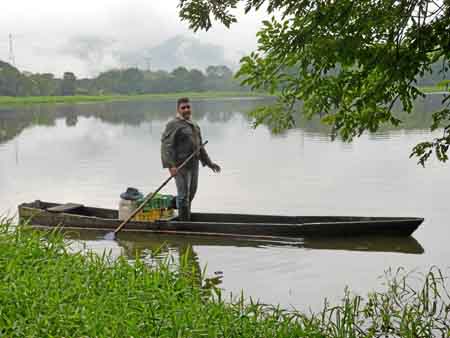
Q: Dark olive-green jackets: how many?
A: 1